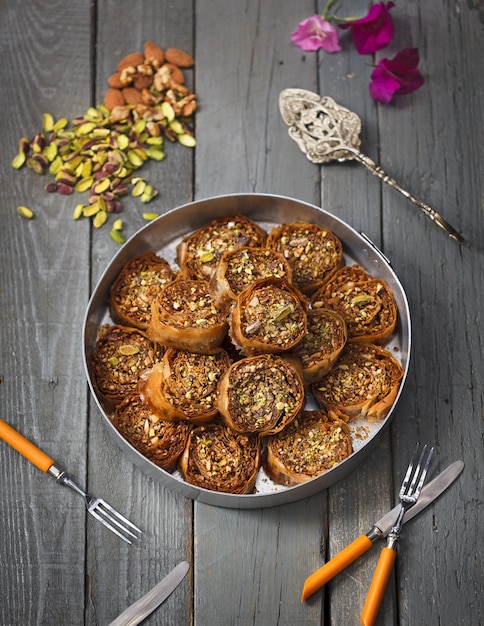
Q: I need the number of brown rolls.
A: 15